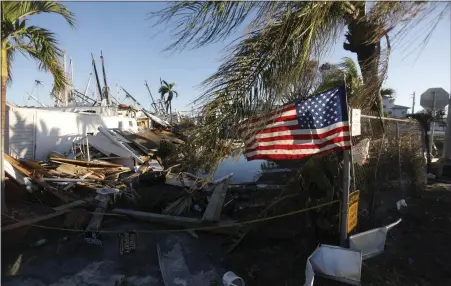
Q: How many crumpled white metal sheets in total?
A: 2